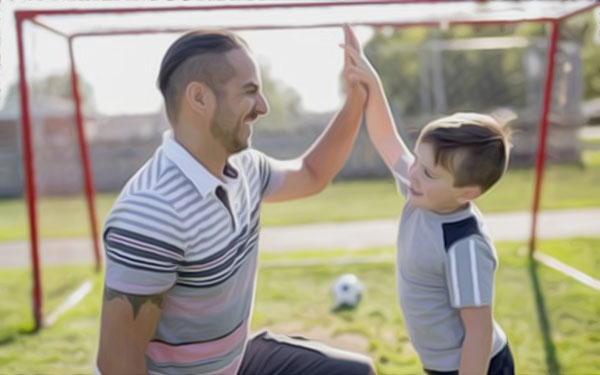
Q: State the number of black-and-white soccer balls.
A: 1